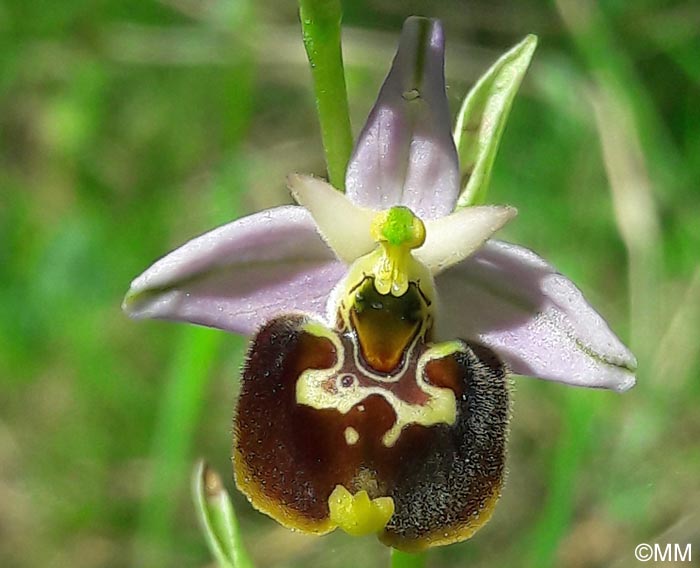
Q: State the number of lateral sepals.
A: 2